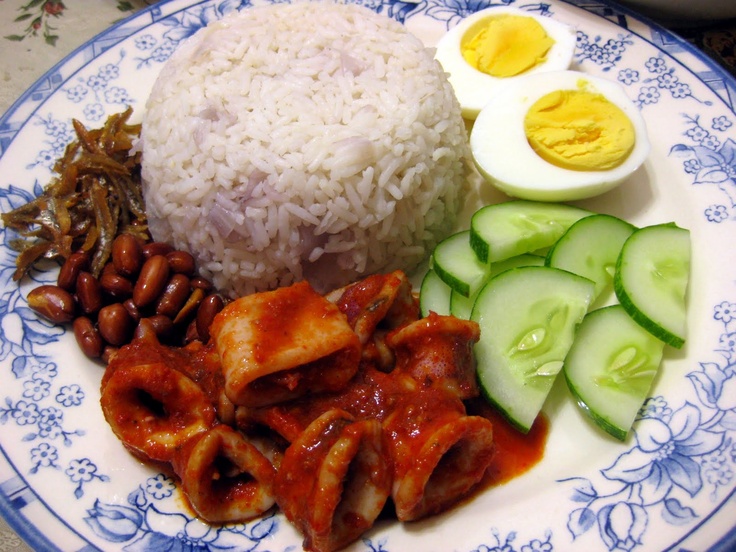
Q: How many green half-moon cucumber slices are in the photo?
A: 8